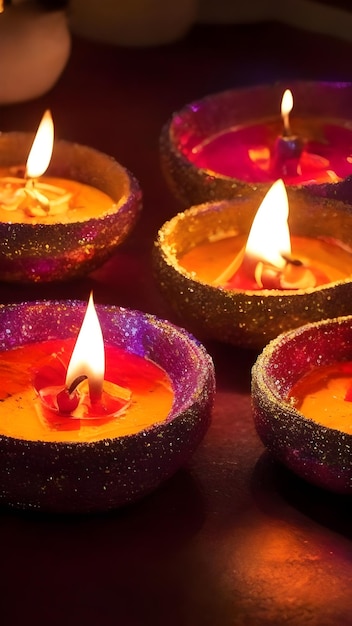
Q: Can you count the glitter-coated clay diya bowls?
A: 5